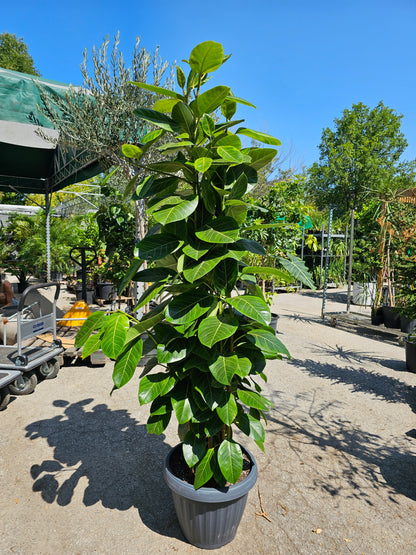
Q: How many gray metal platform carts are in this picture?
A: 2